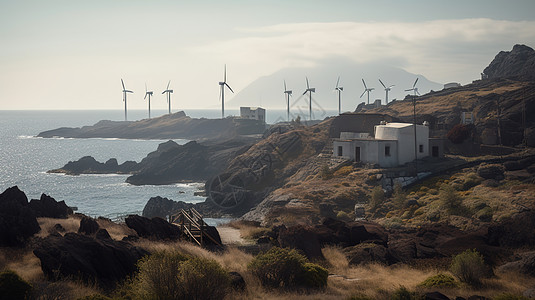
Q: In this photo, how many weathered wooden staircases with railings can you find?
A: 1